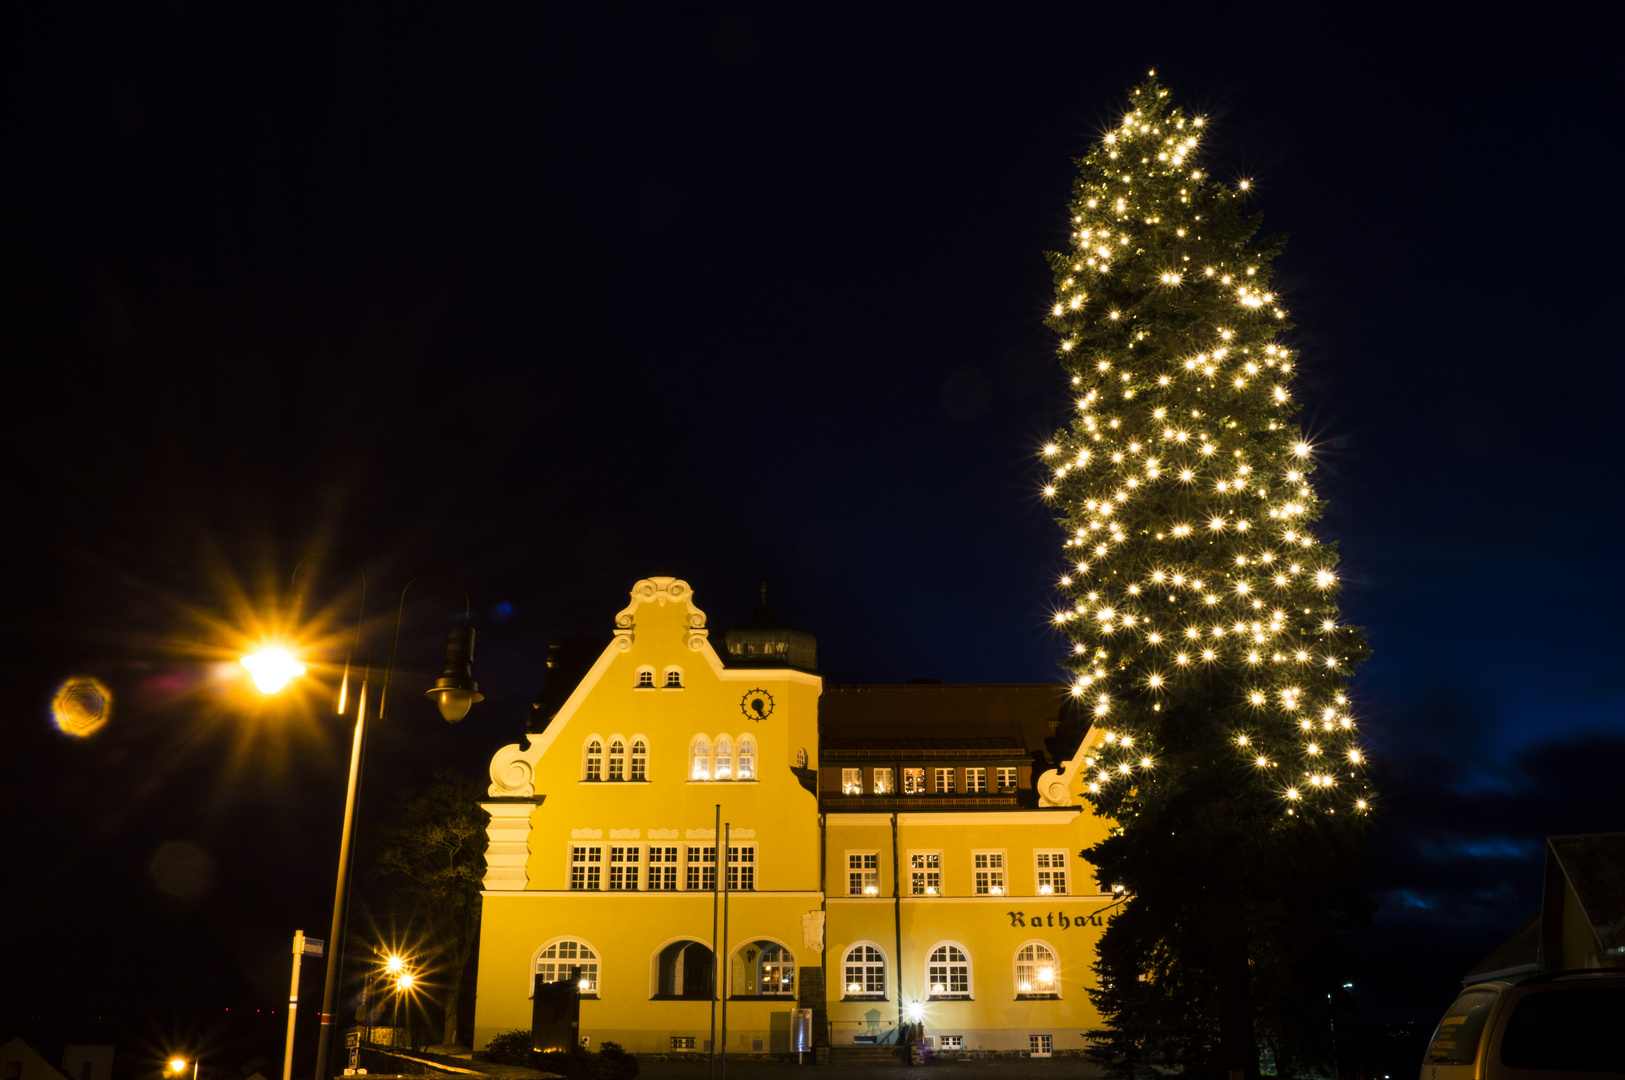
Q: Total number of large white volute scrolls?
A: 2